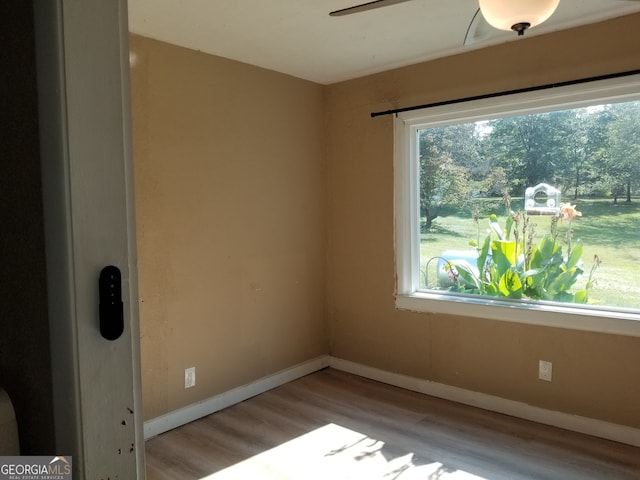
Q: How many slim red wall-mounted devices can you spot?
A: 0